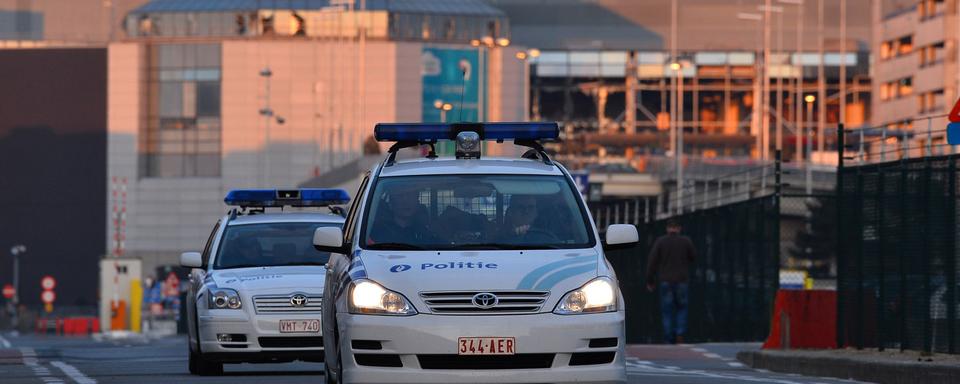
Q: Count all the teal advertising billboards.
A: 1